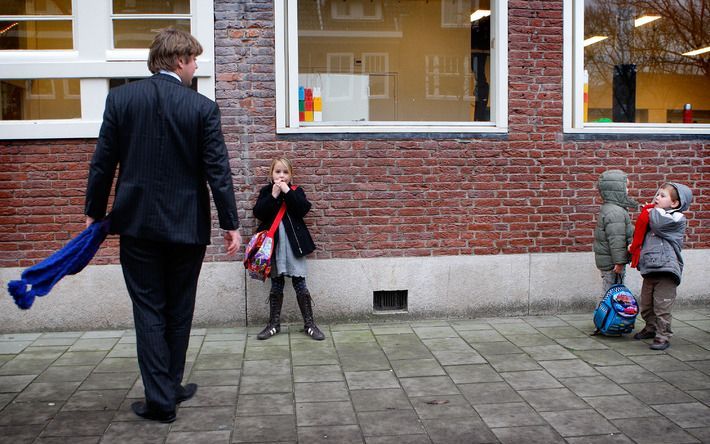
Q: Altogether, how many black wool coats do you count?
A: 1